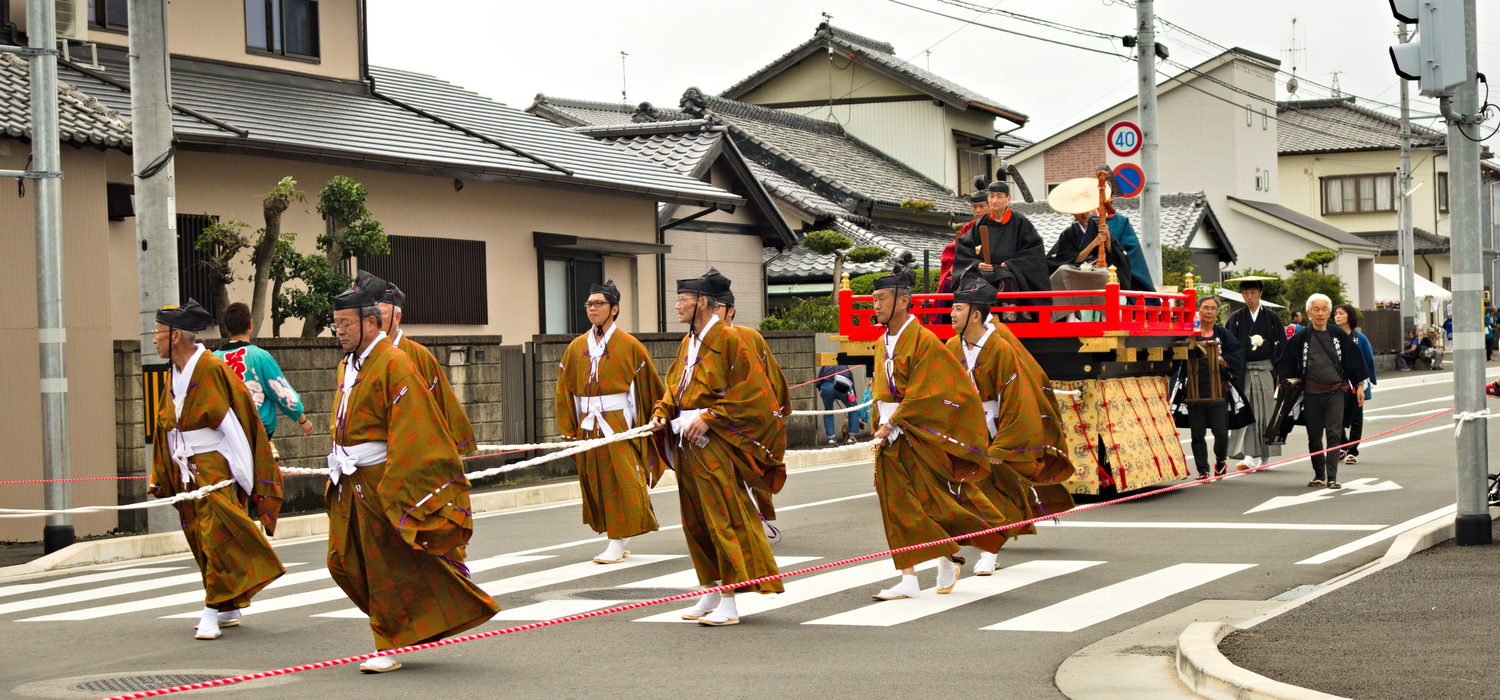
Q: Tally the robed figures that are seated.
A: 4